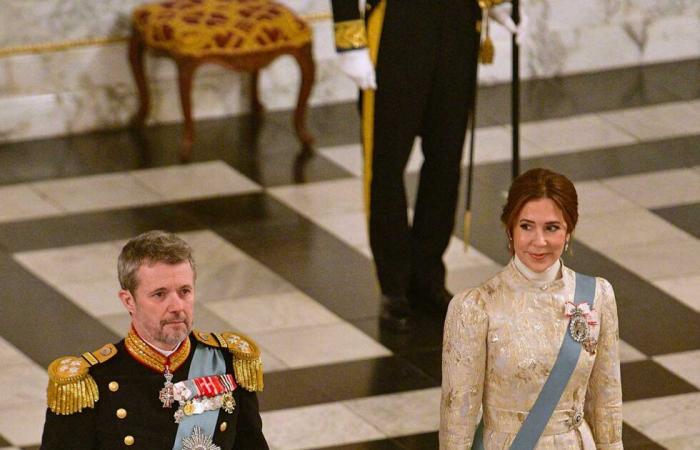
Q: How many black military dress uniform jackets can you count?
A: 2